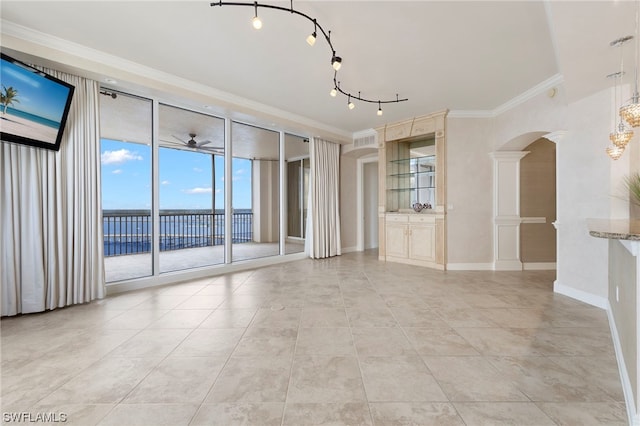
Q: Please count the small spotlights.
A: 6